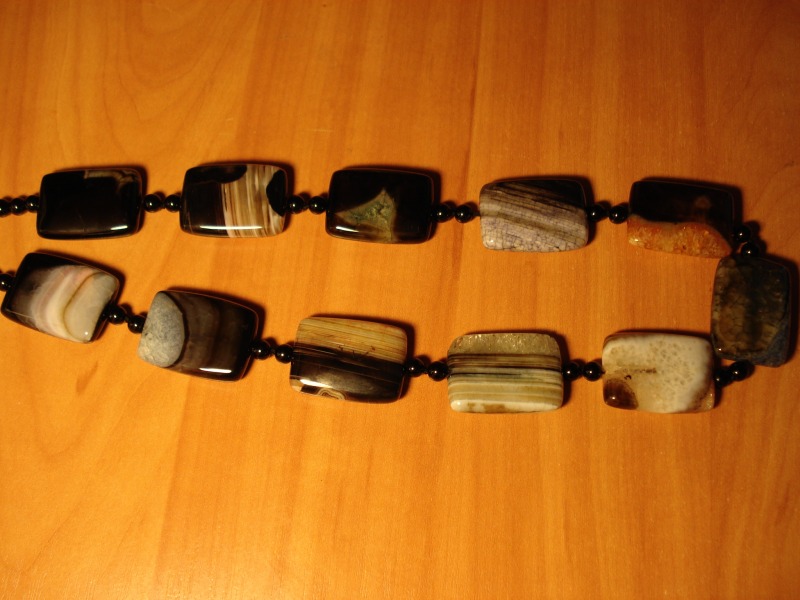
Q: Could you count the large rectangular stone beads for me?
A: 11